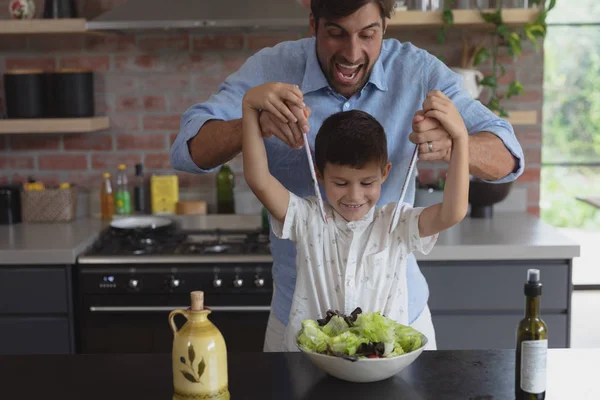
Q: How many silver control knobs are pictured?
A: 5